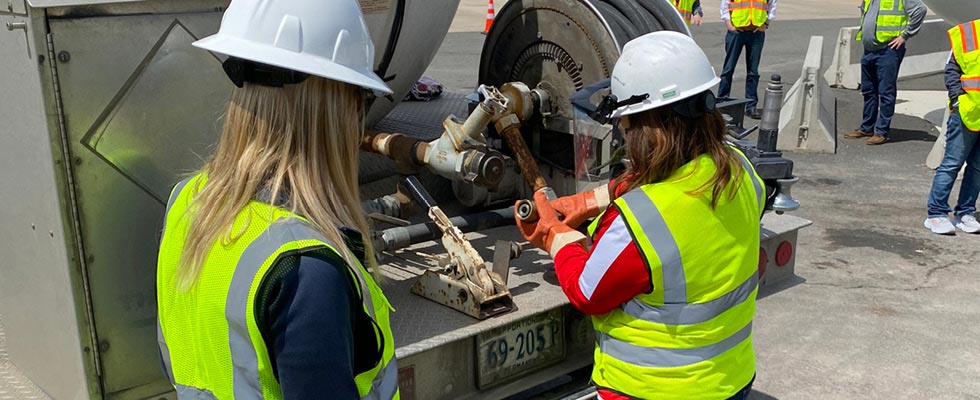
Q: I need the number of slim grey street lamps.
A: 0